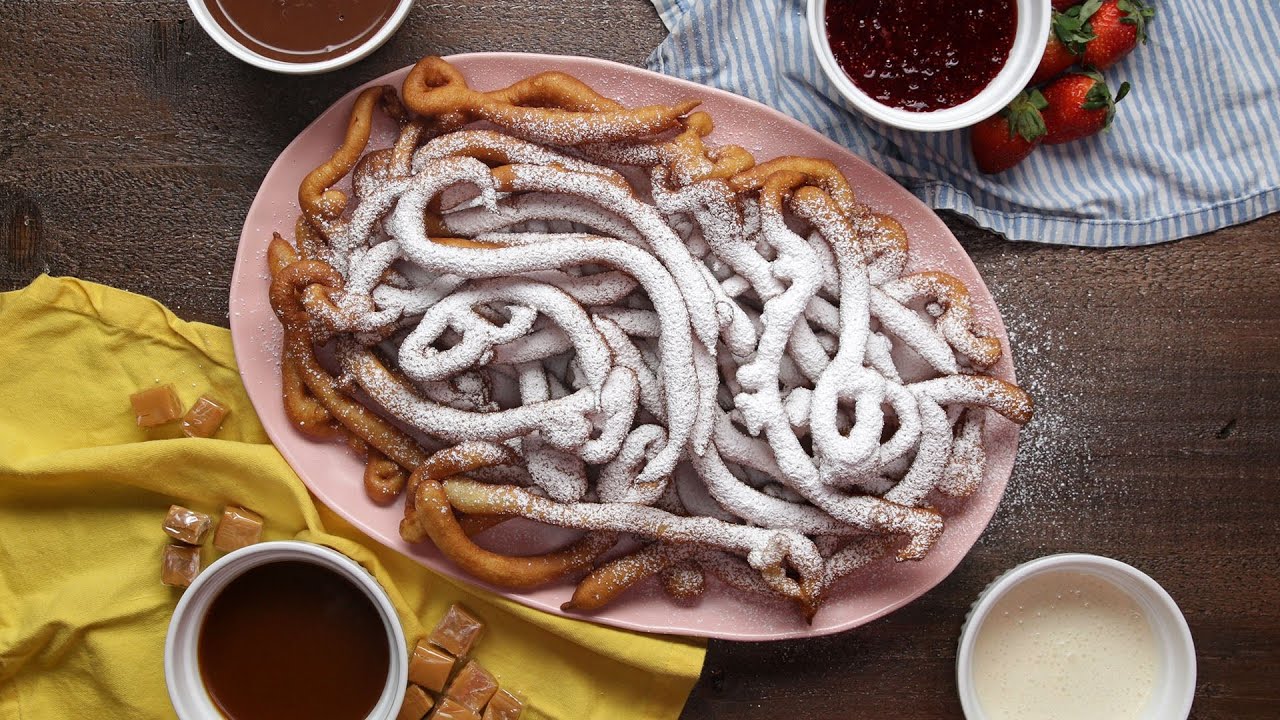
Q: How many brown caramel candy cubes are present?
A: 11